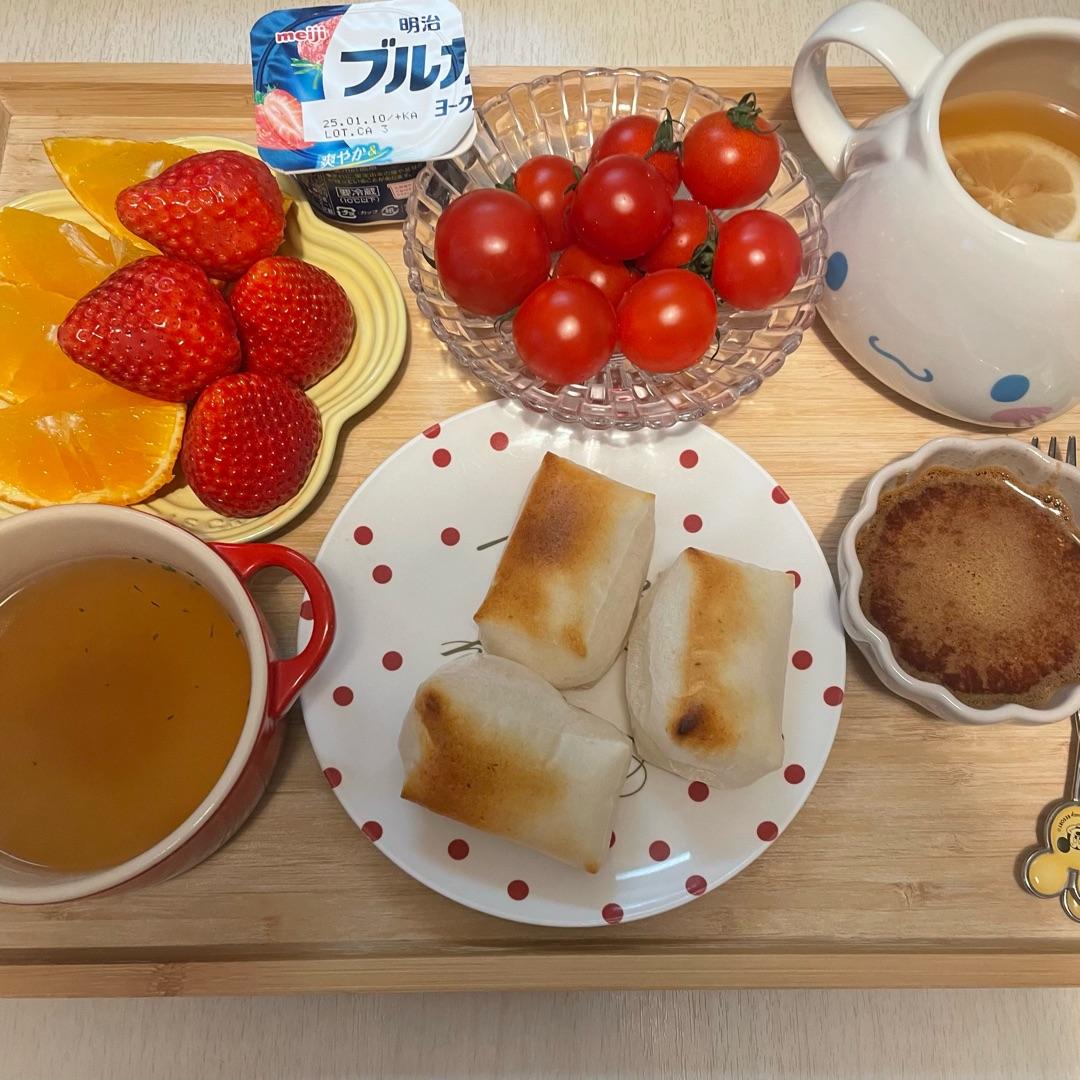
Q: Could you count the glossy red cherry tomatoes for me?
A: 10